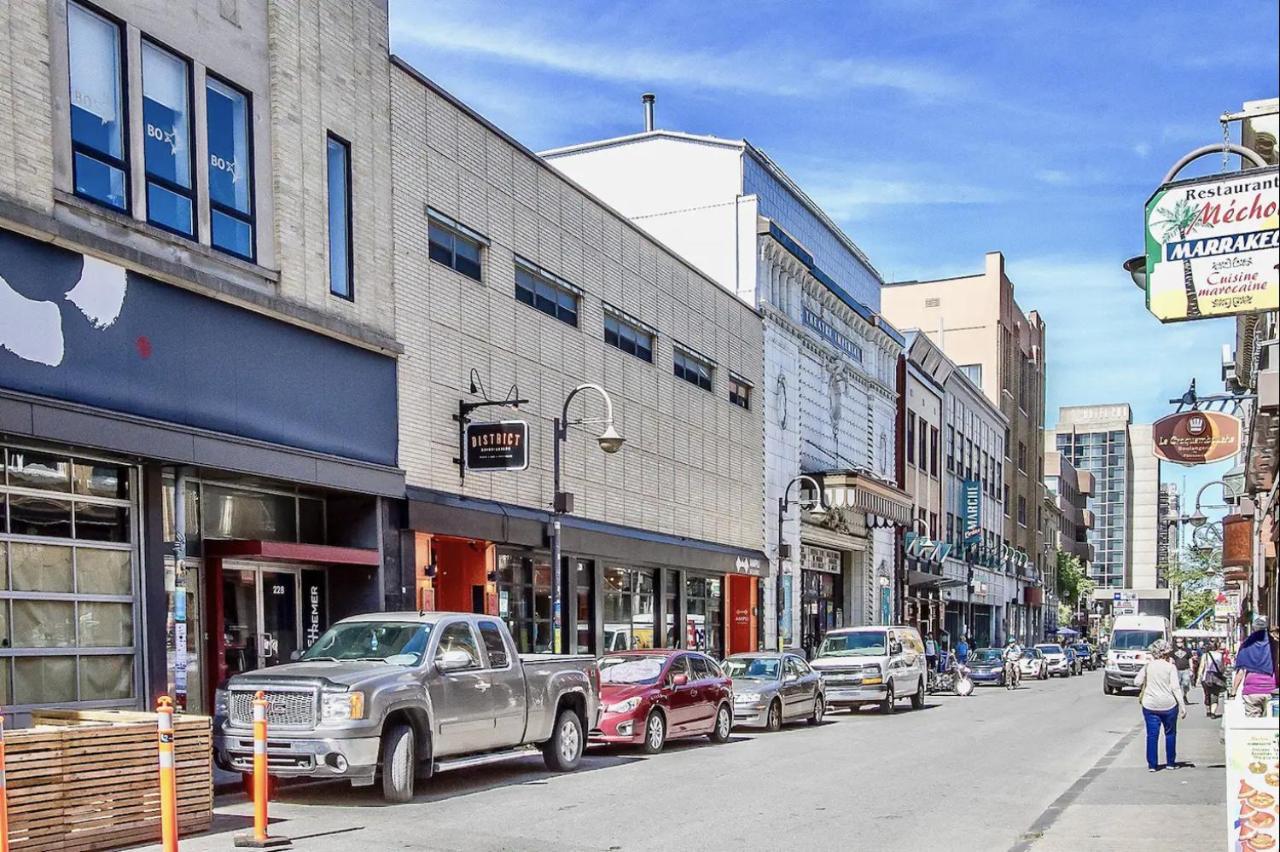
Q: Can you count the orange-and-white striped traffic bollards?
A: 3